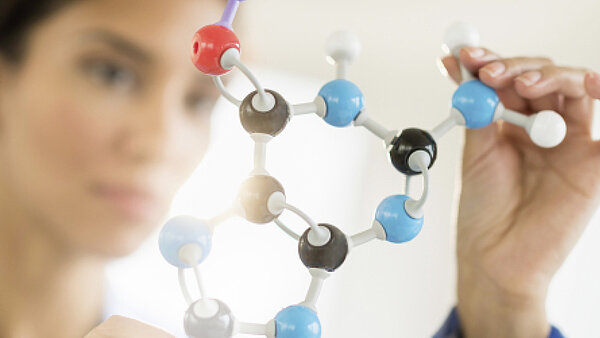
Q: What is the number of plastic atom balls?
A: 14